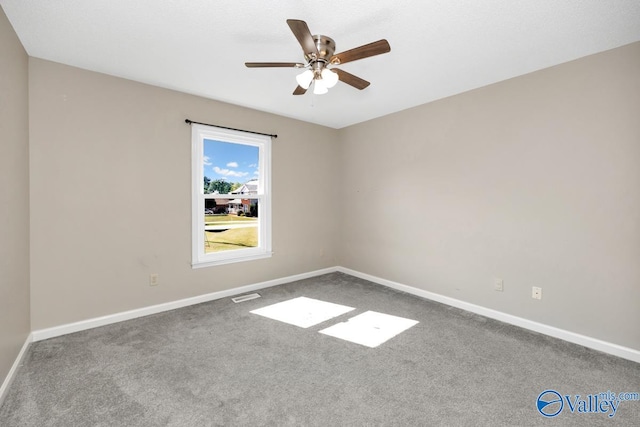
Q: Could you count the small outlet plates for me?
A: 3